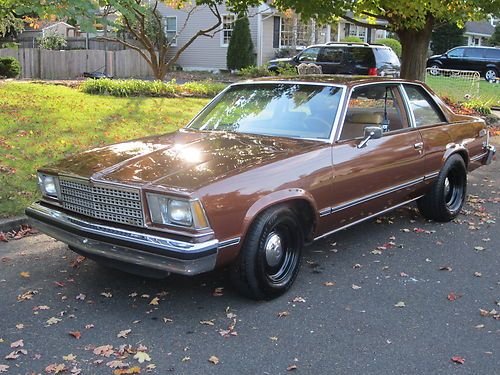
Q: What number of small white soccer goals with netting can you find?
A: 1